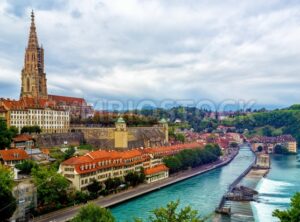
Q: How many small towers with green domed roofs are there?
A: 2